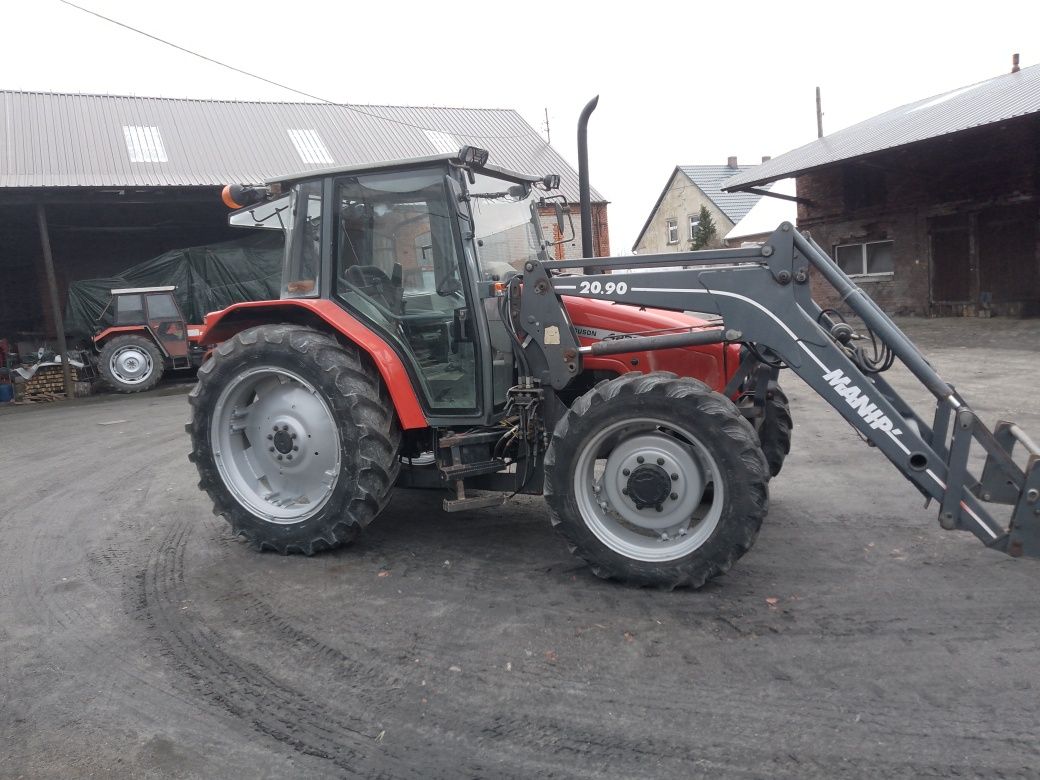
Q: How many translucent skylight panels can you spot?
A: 3